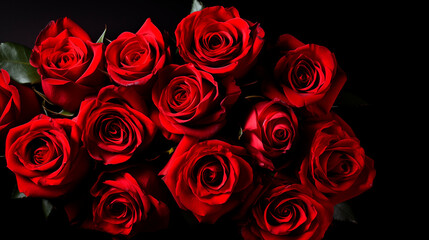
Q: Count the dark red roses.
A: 13